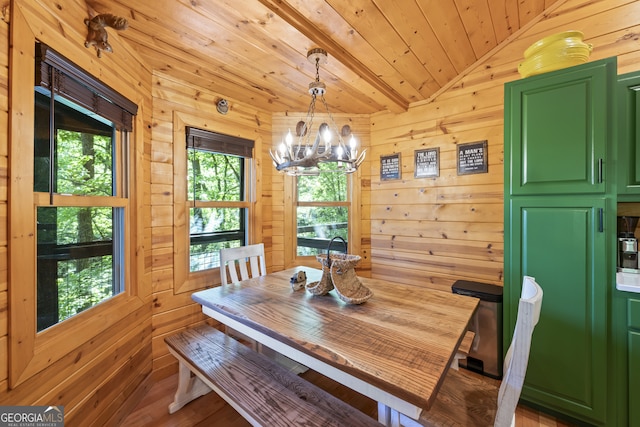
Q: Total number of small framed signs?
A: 3